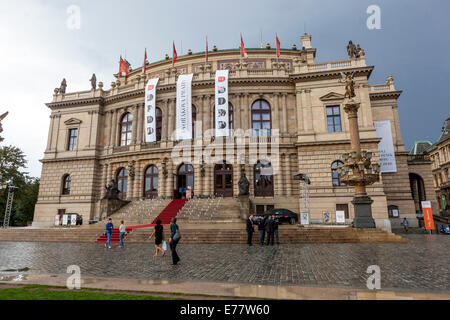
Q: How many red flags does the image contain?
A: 6